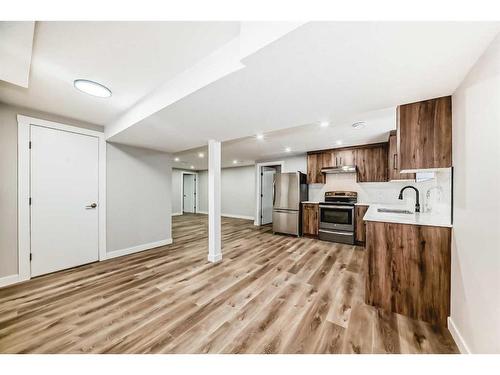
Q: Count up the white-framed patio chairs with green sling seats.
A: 0